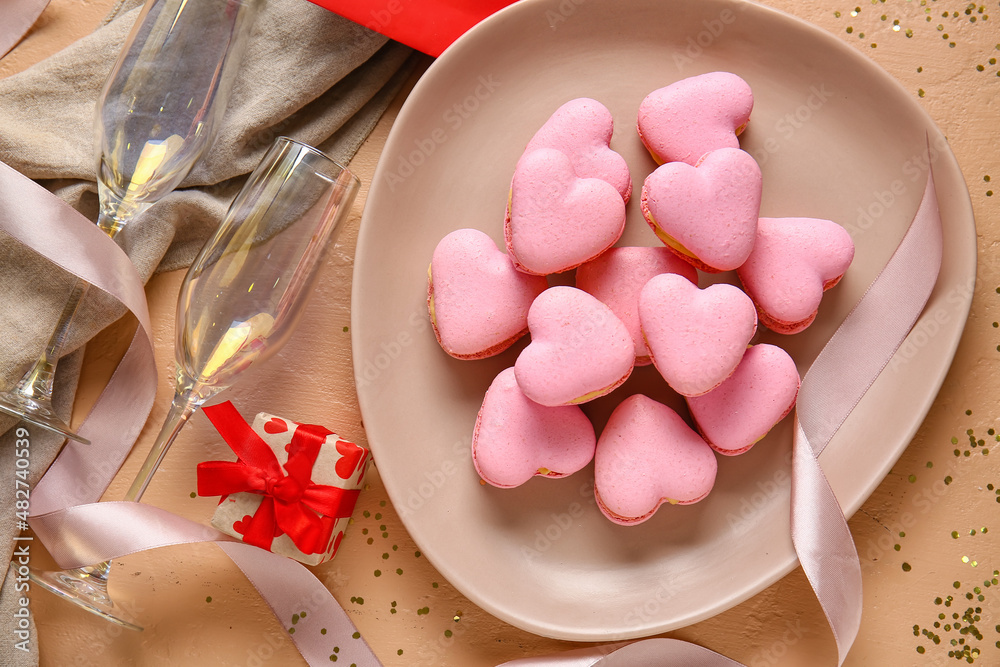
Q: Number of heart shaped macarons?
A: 12